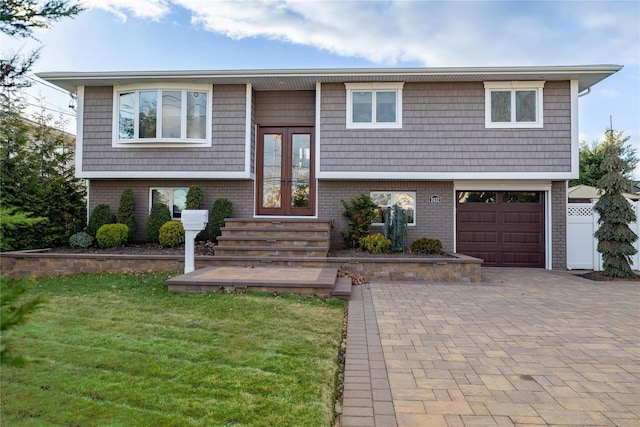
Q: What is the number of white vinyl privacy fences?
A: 1